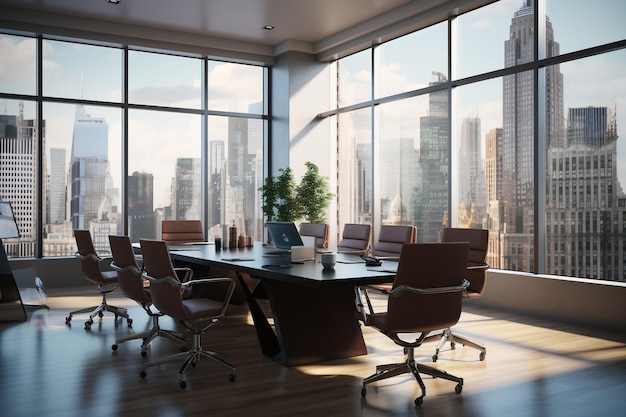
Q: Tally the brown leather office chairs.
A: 9